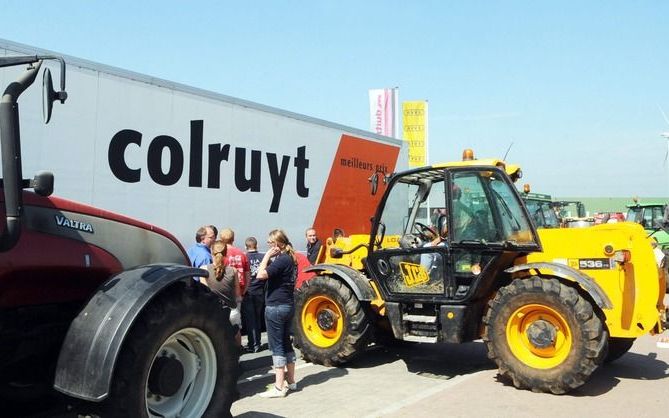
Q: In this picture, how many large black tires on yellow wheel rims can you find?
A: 2